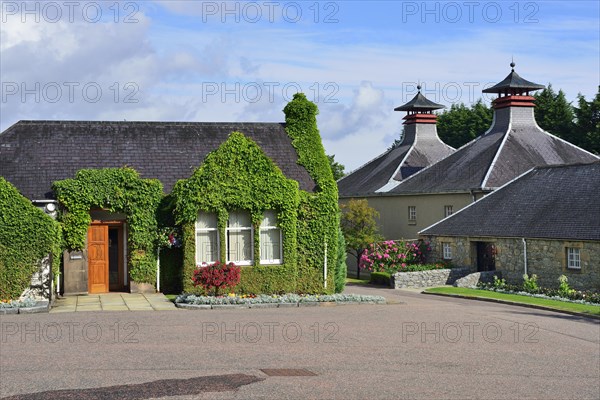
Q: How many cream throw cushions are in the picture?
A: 0